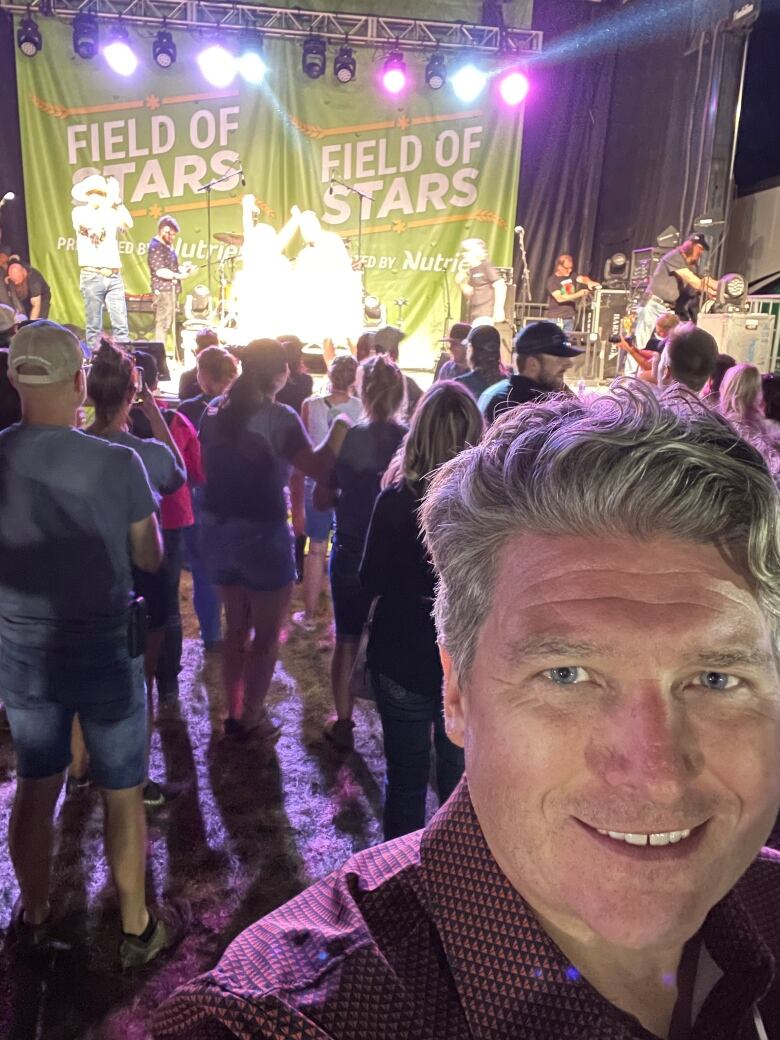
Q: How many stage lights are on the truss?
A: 12